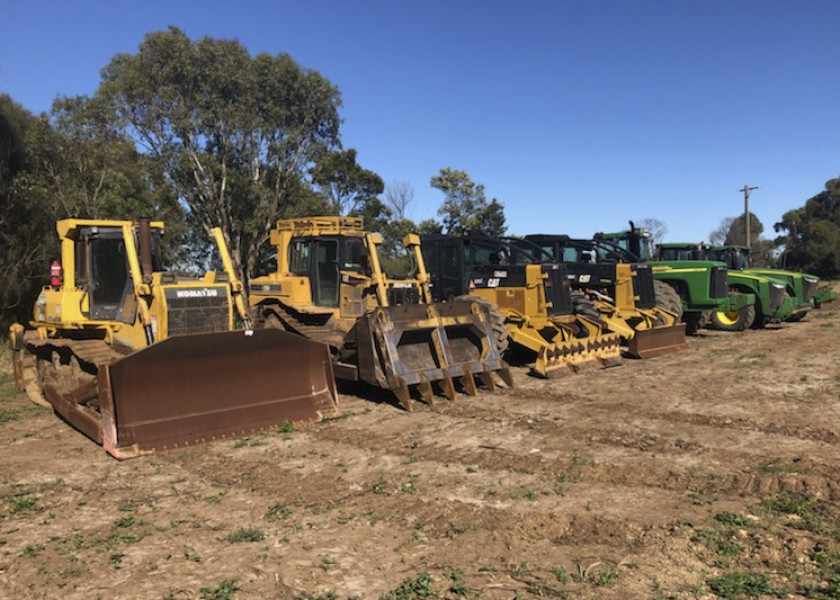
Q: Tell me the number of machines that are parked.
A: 7